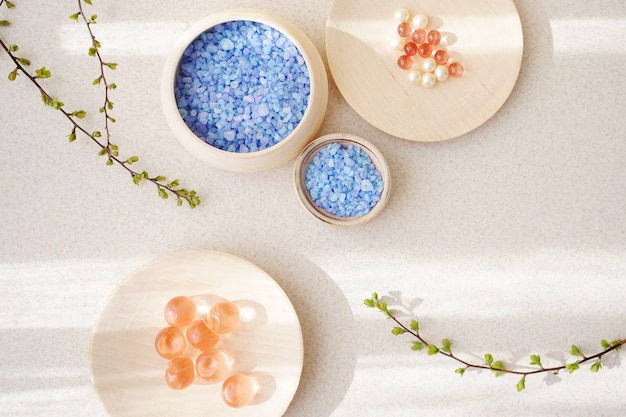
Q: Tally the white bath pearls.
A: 7